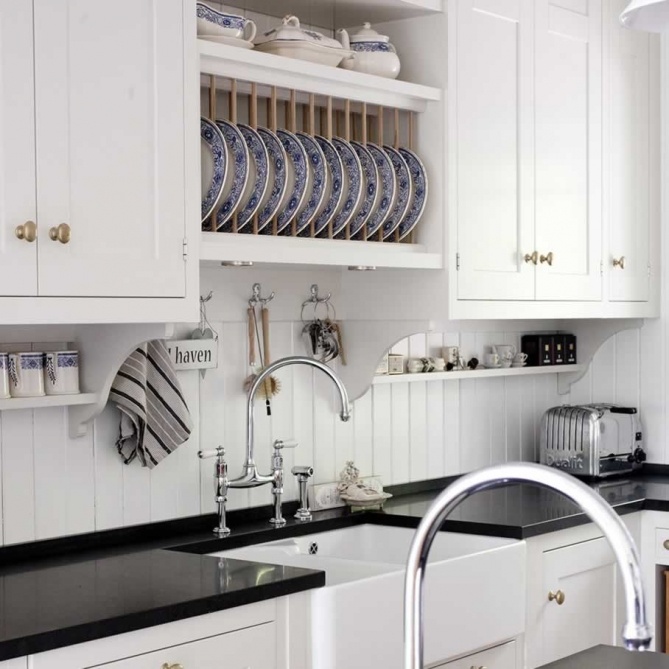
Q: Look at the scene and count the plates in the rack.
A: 12